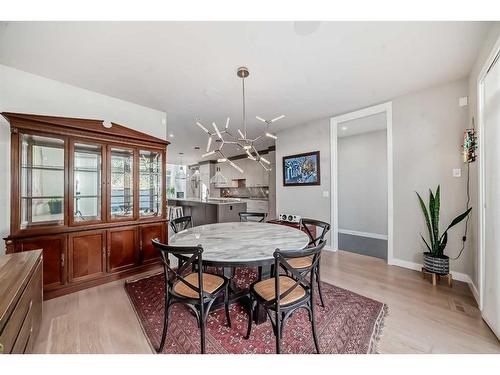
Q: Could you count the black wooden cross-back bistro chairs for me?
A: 5